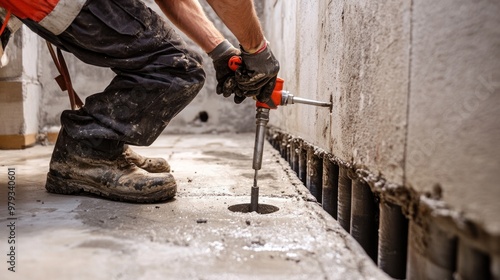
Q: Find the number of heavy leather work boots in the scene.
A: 2